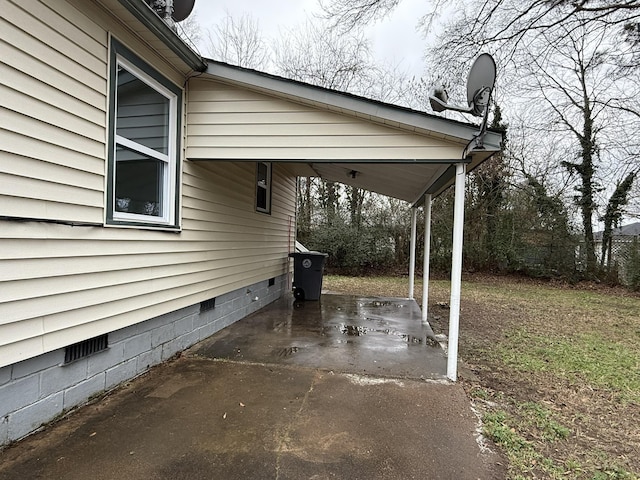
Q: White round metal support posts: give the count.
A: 3